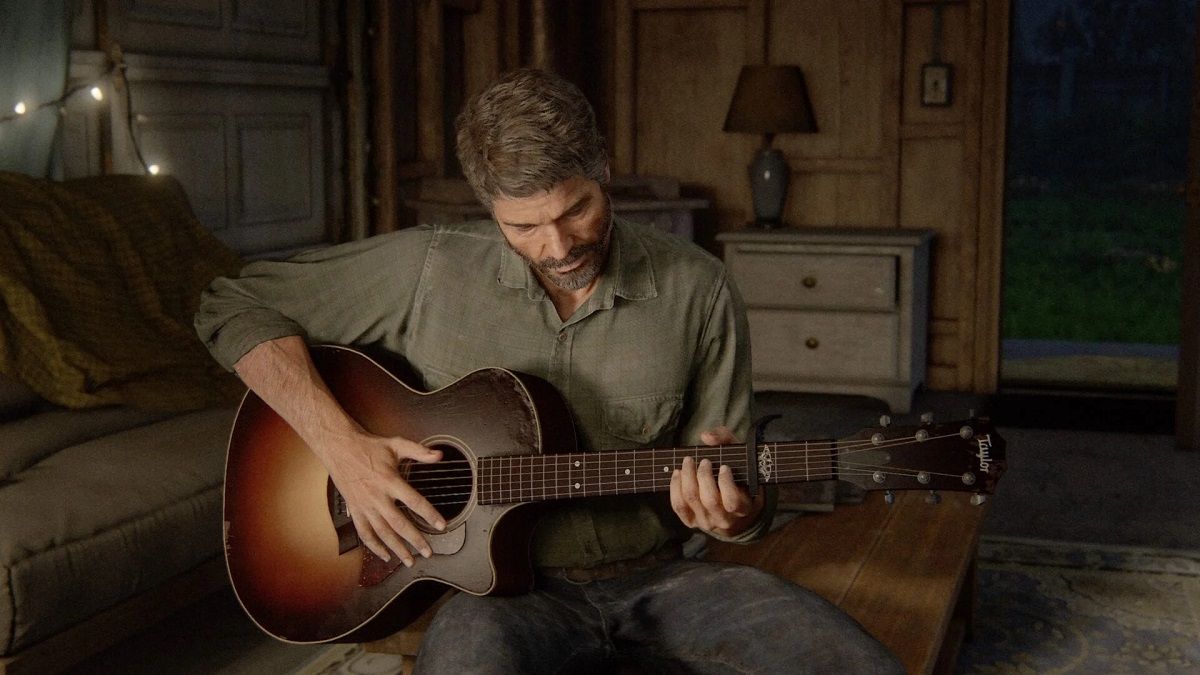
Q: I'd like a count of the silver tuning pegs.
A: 6